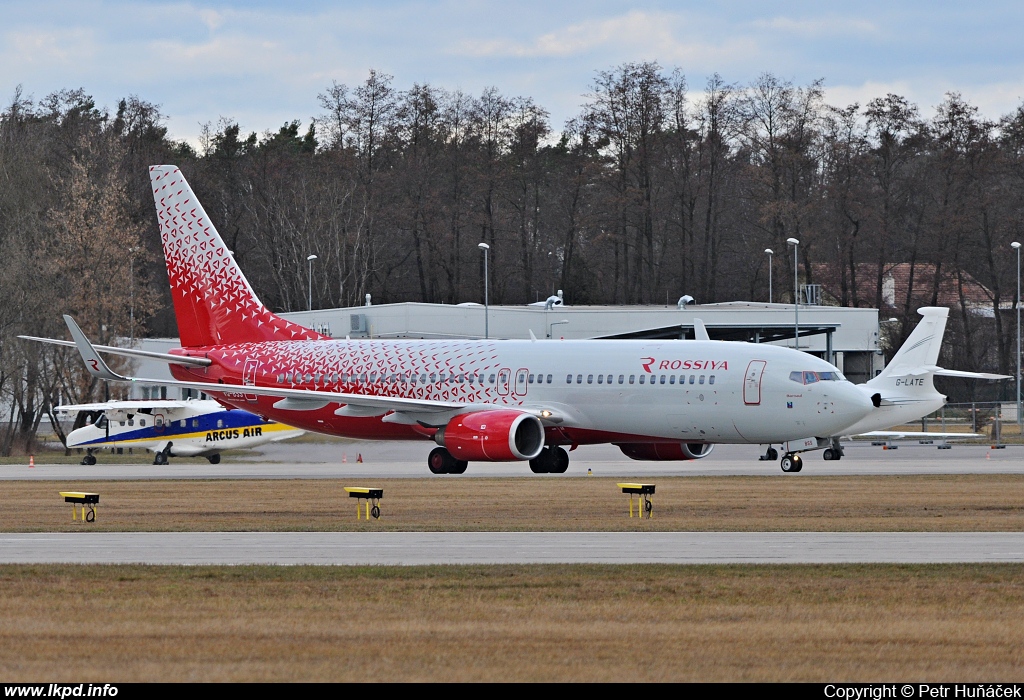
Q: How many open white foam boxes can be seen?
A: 0